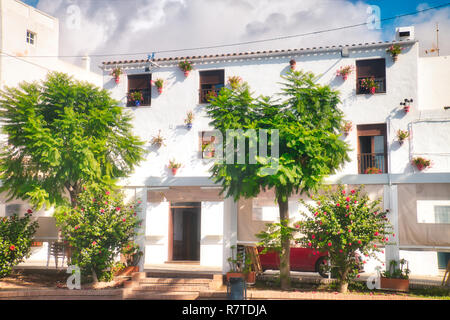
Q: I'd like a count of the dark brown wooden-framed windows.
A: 5